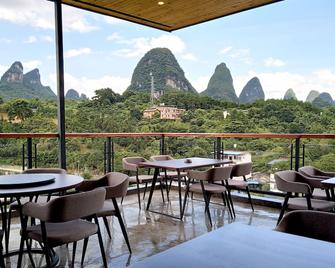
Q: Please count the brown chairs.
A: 10